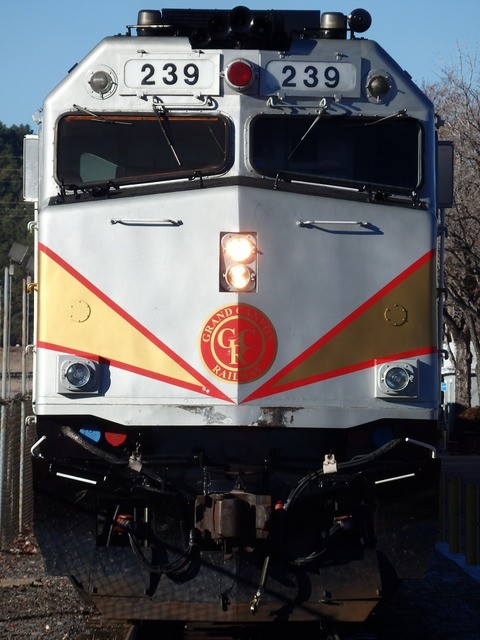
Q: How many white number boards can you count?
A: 2